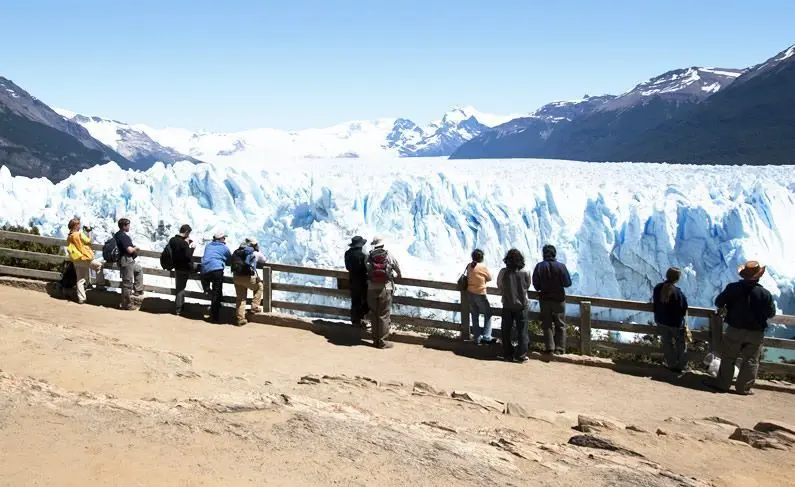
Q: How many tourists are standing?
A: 12